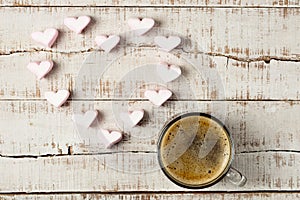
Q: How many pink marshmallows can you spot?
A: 12